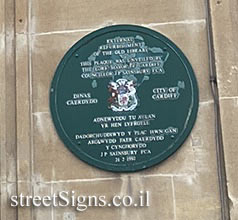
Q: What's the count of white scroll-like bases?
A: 1